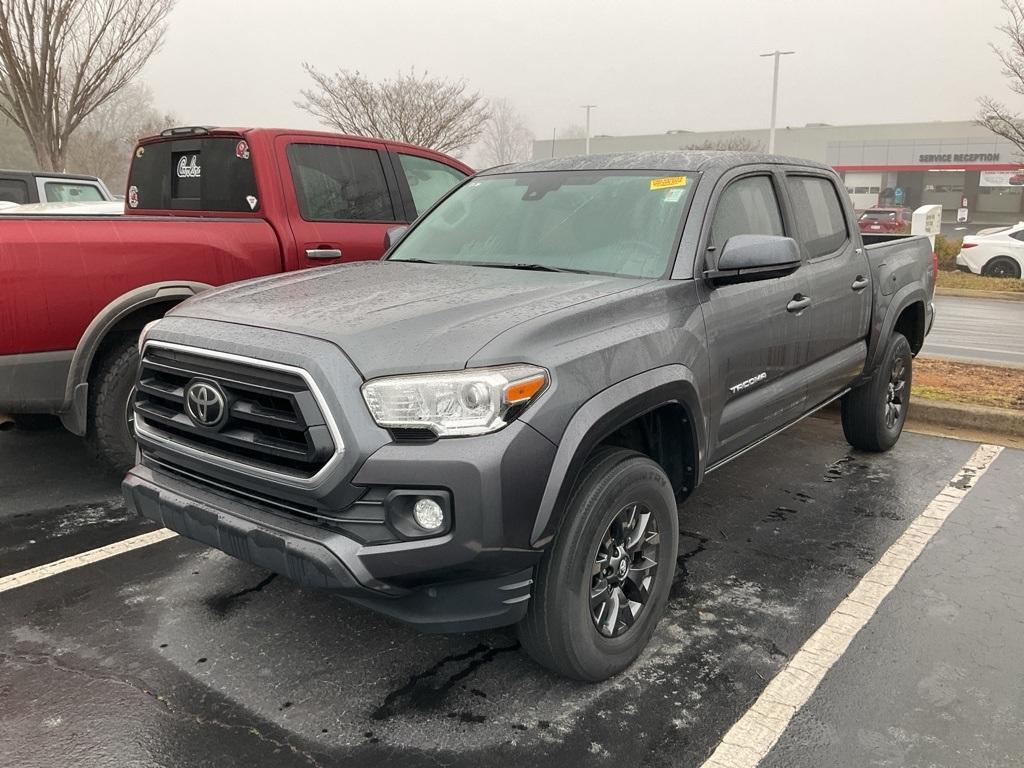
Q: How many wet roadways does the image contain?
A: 1